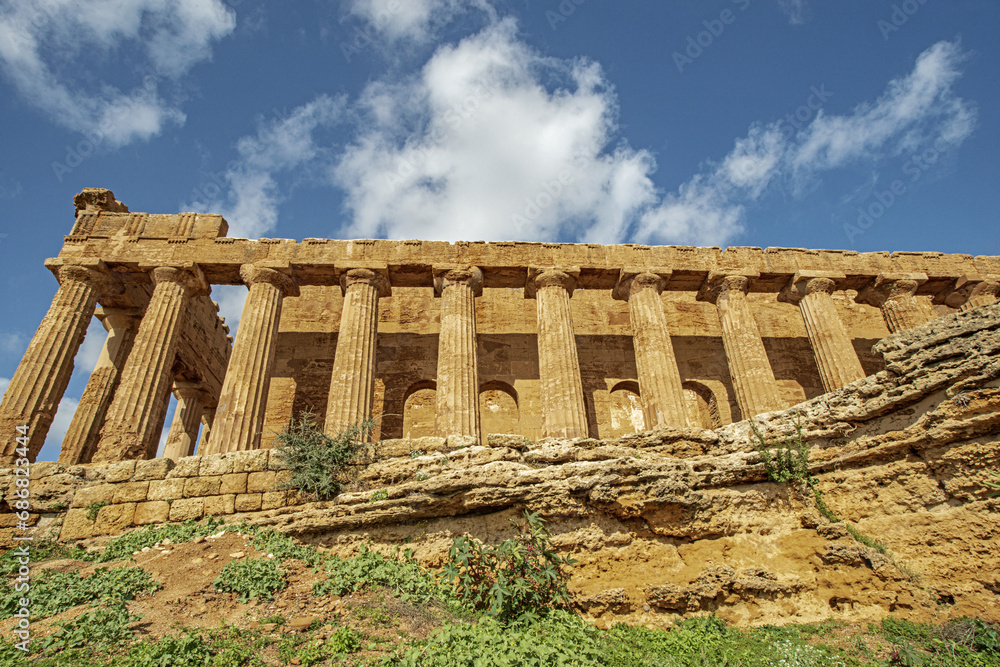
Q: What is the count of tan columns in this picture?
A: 14